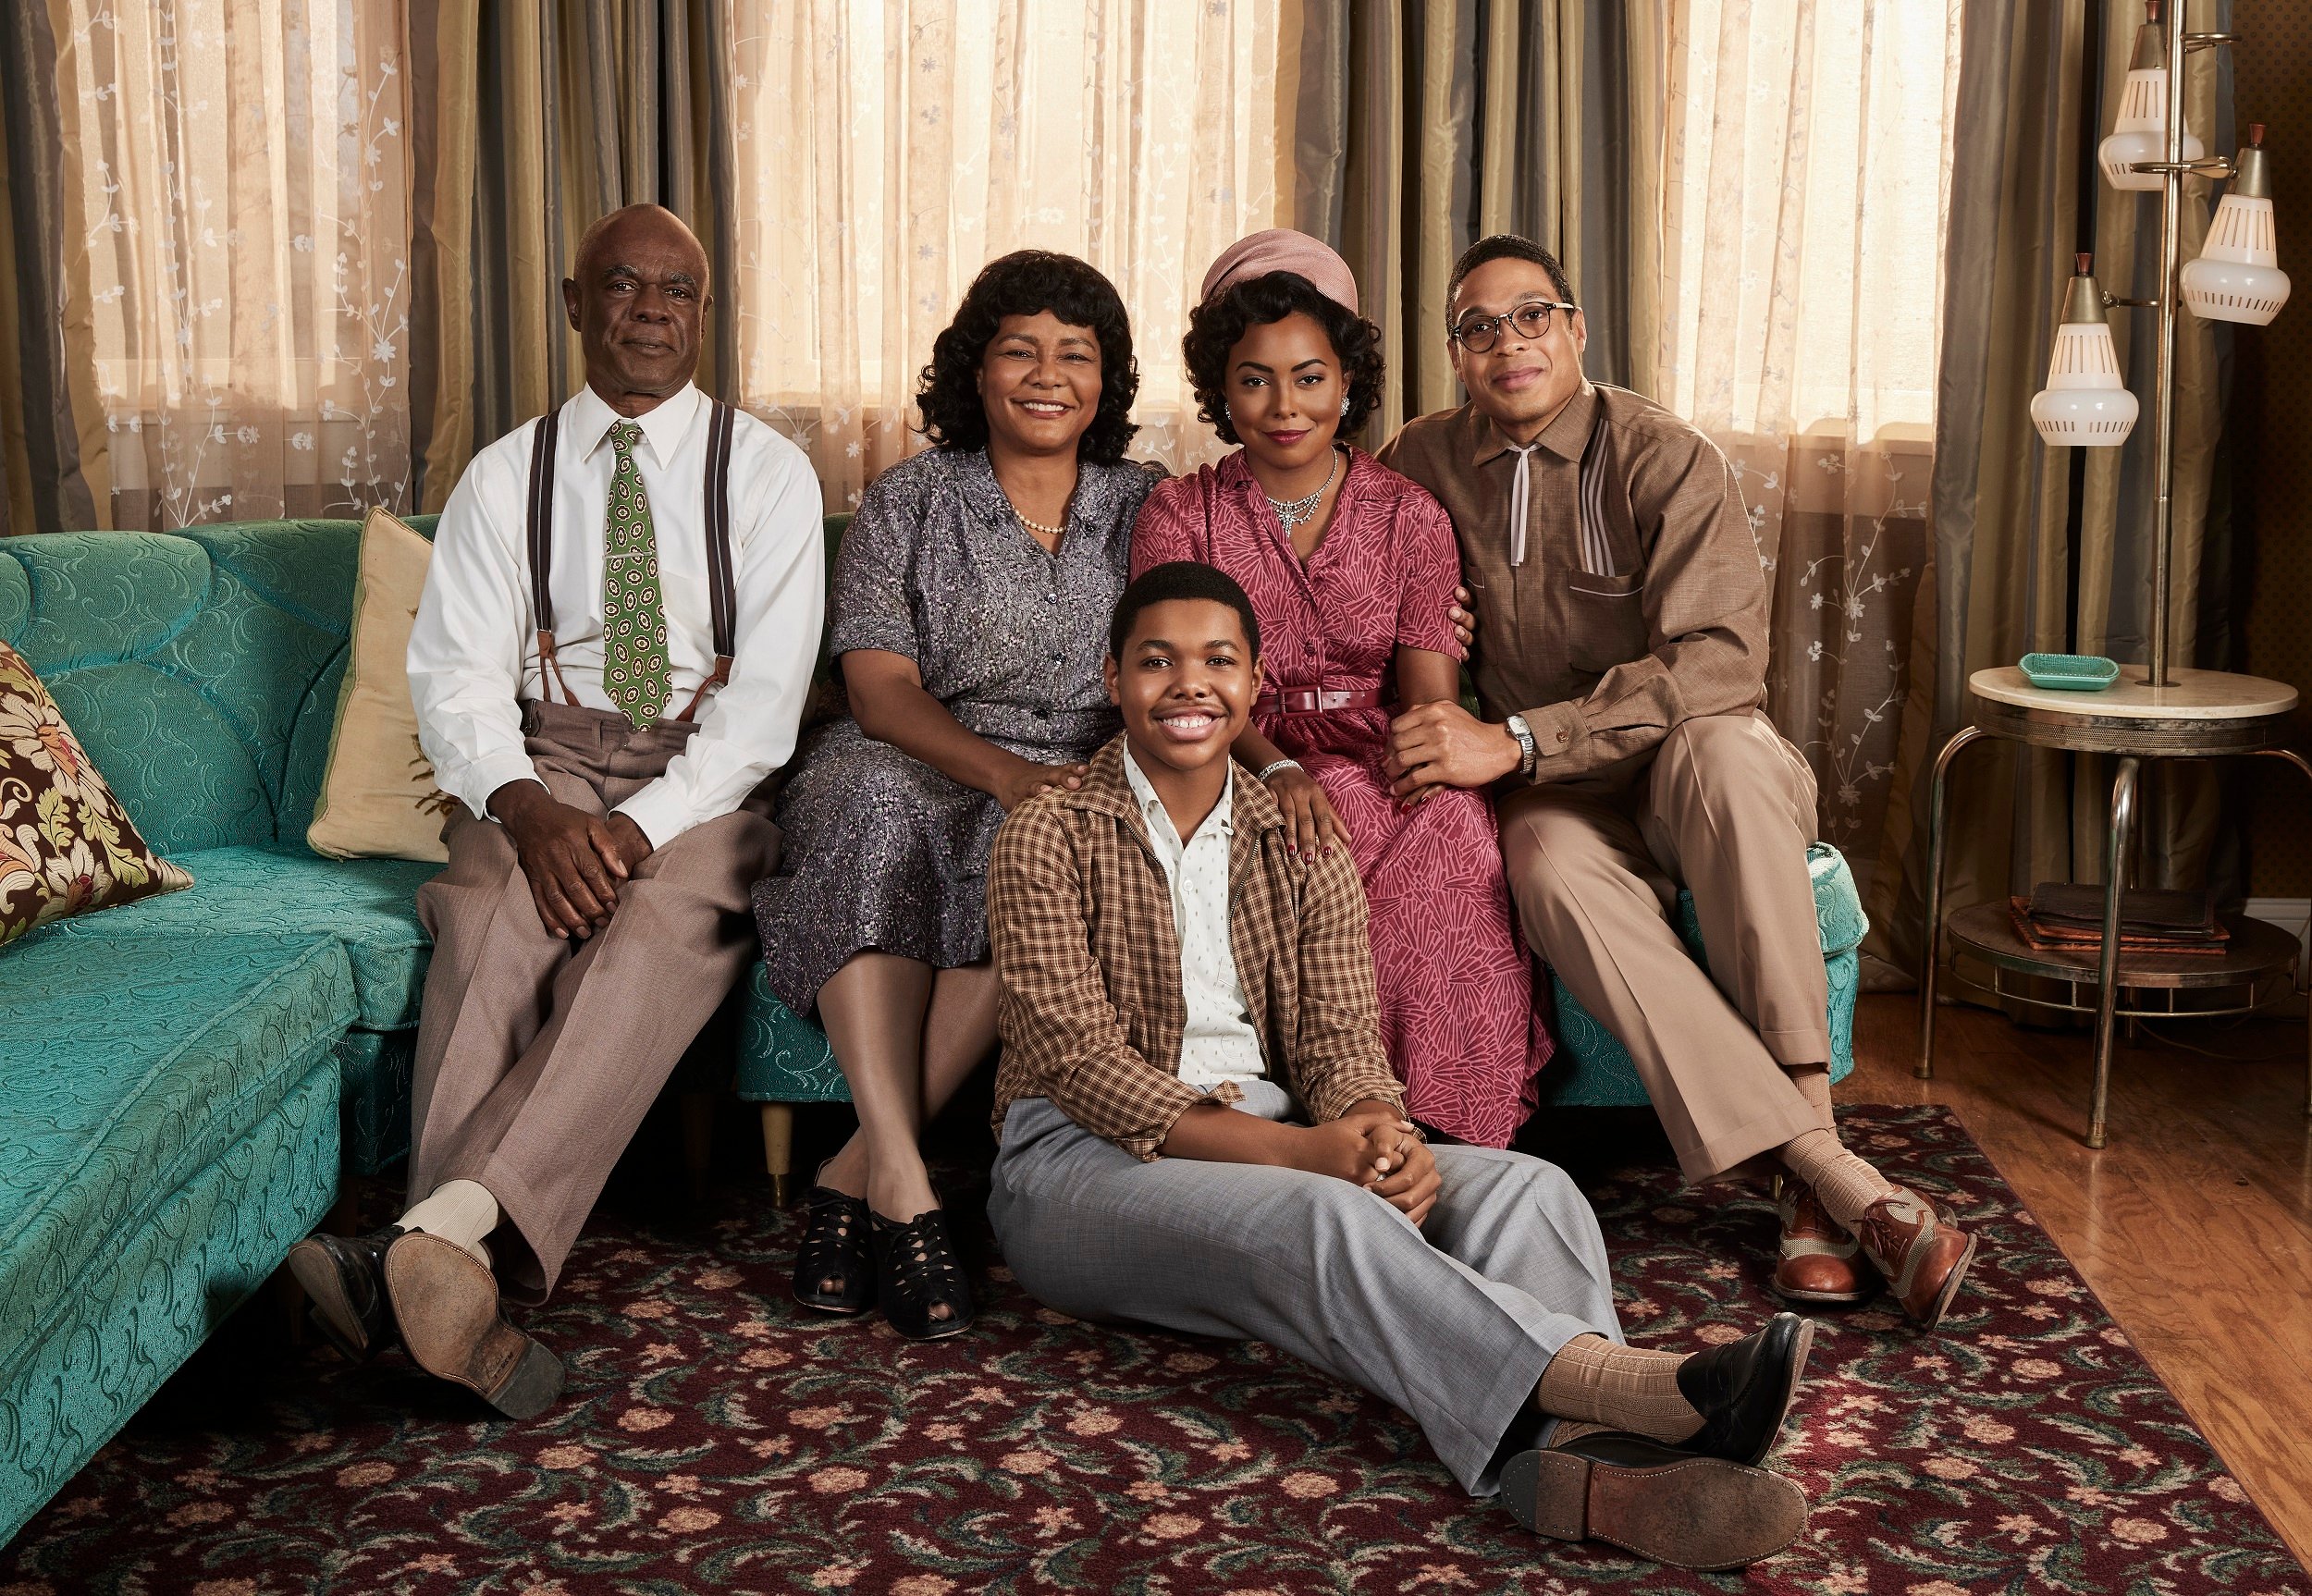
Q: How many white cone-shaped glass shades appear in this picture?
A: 3